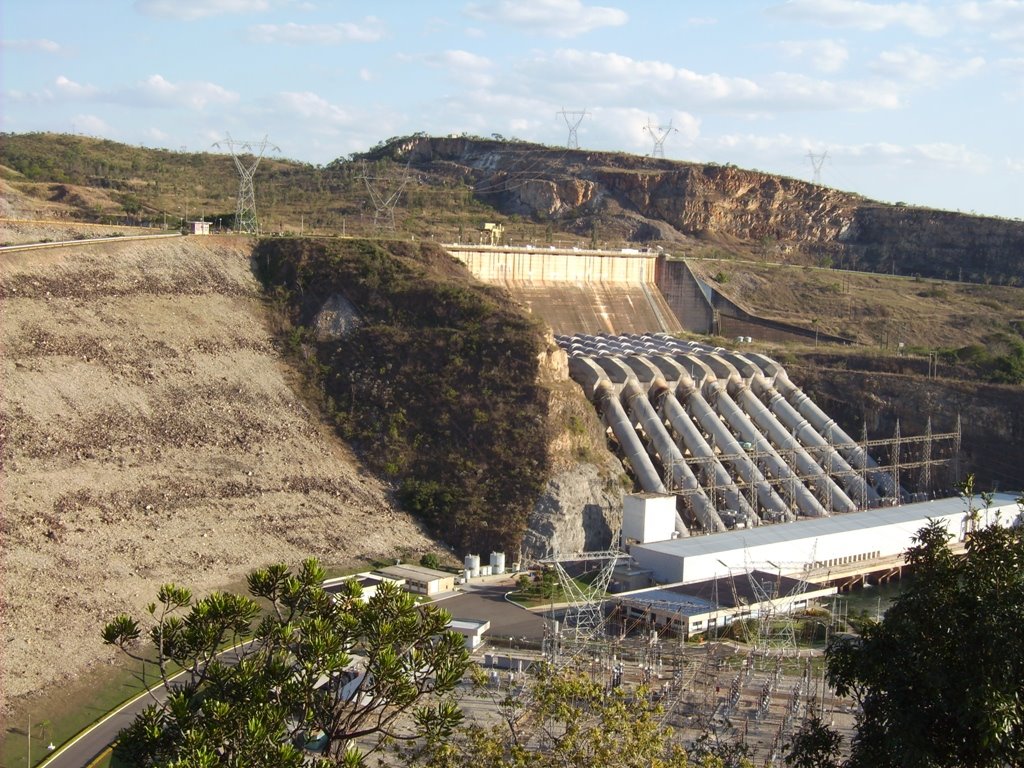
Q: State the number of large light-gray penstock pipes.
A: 8